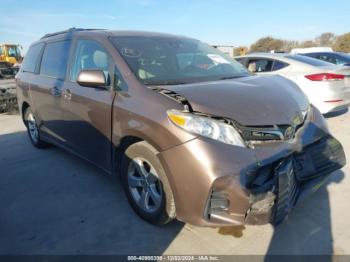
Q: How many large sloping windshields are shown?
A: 1